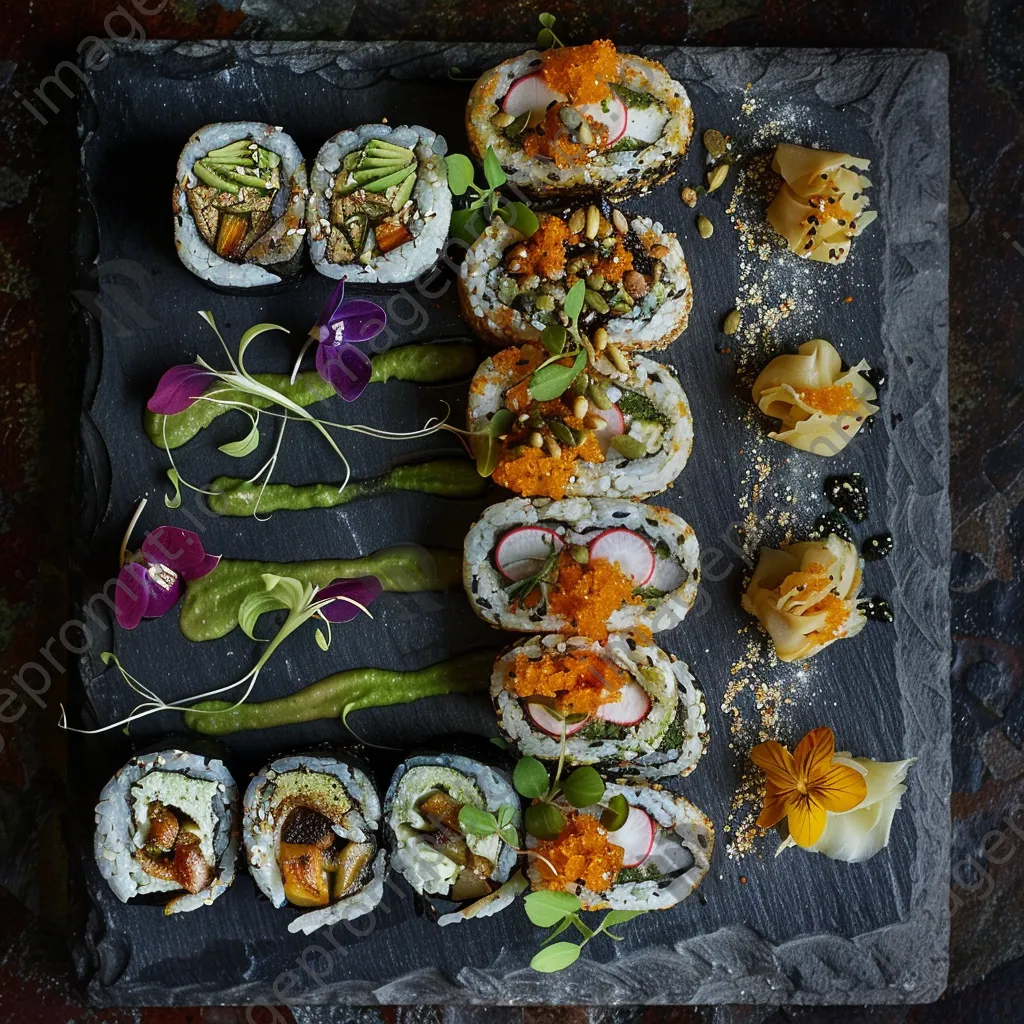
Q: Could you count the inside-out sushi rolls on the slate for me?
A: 6